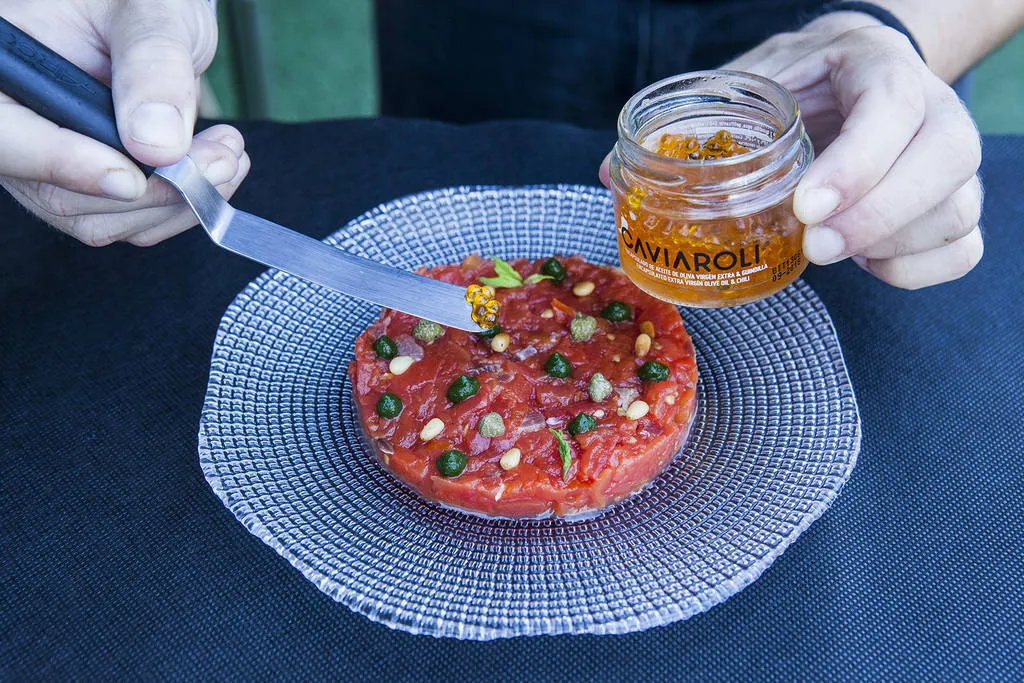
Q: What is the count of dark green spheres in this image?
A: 10